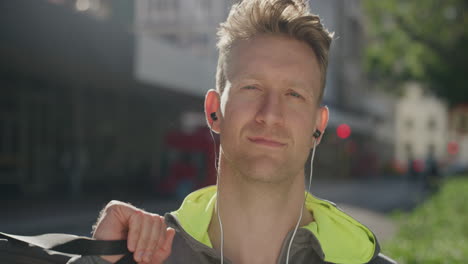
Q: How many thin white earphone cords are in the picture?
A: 2